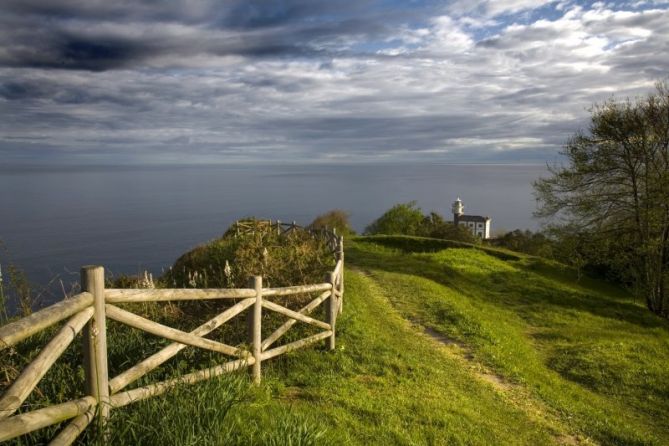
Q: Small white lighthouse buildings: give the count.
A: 1